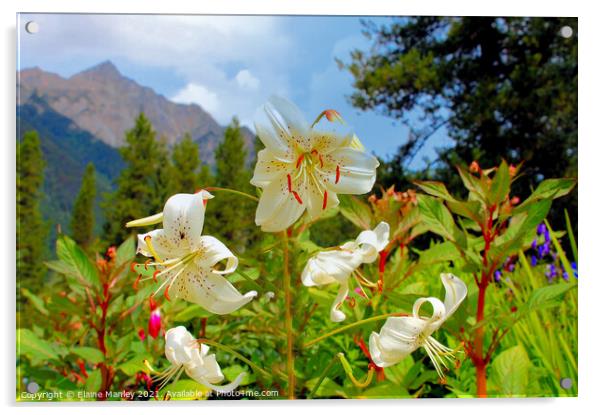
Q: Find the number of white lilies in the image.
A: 5